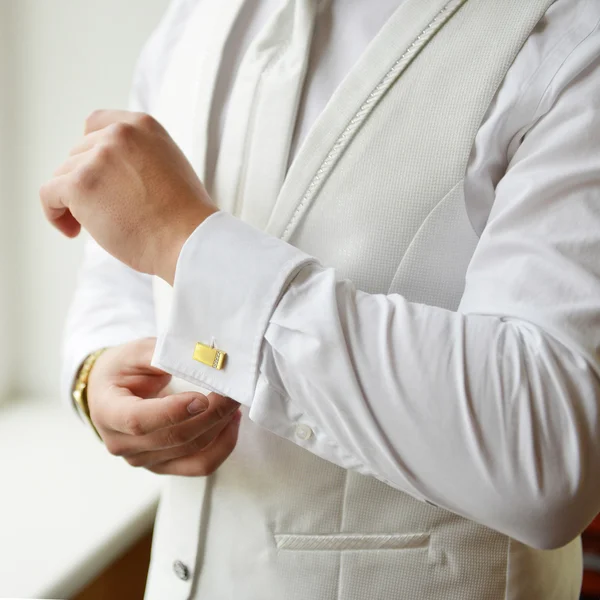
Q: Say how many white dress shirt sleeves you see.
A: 2